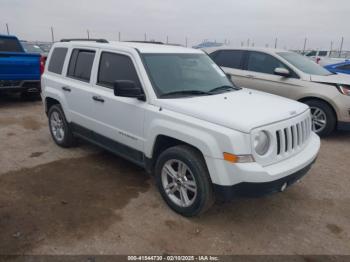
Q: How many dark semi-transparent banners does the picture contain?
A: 1